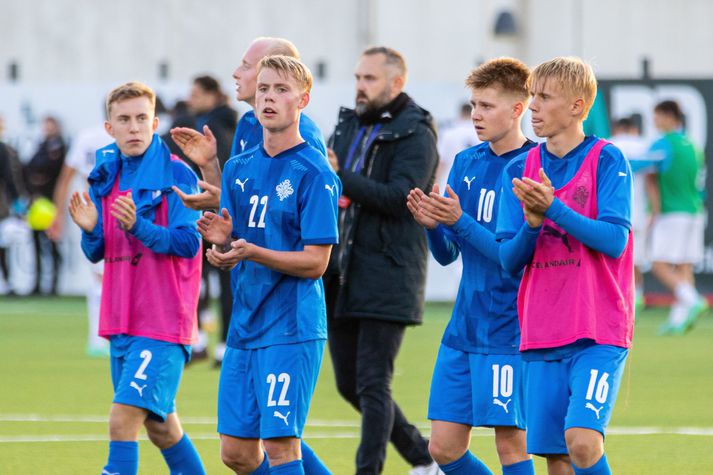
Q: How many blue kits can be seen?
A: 5